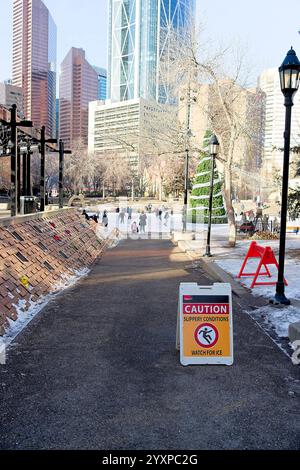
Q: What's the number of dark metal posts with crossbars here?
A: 3